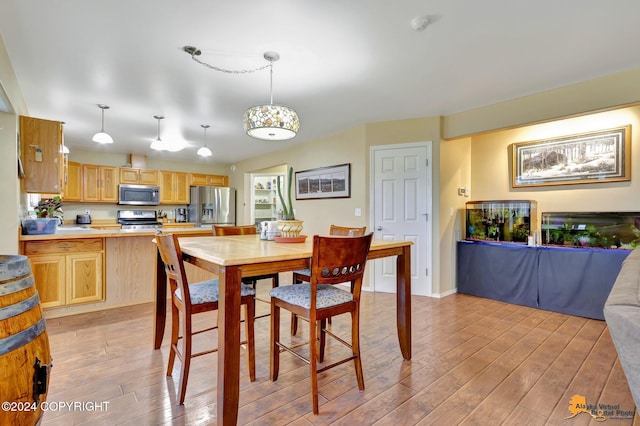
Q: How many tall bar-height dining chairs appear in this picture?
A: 4